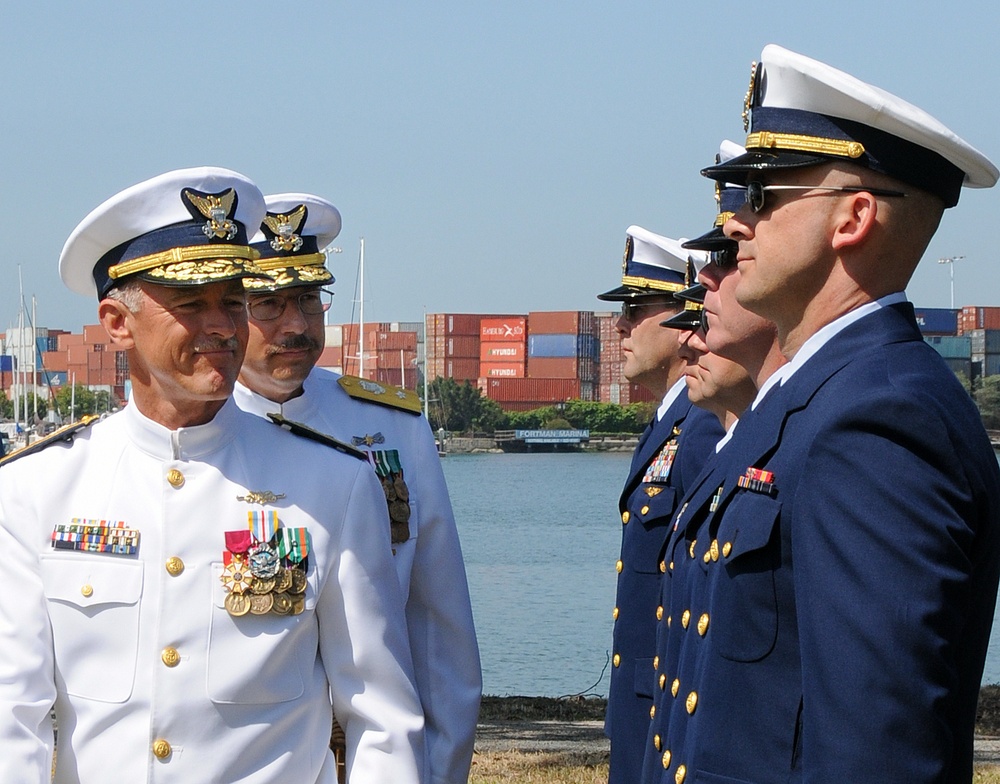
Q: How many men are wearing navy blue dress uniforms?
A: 5